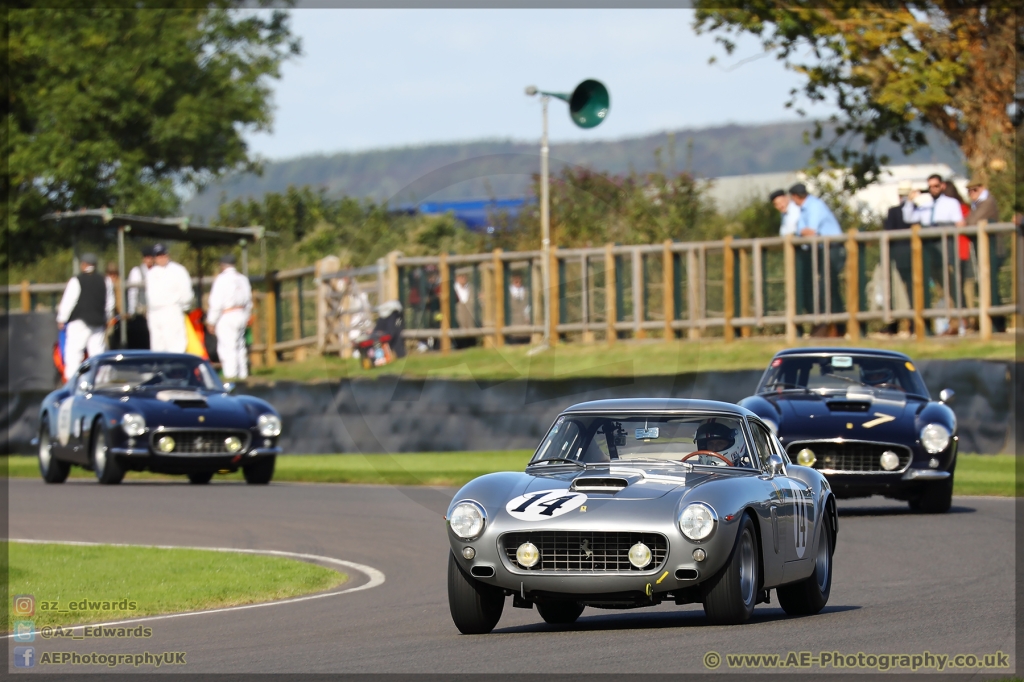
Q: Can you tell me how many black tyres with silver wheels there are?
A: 4